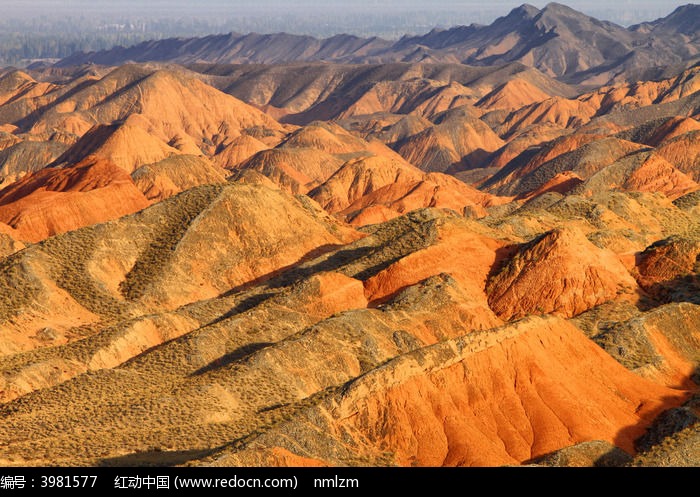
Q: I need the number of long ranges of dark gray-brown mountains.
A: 1